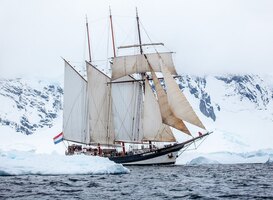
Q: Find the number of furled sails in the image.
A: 1